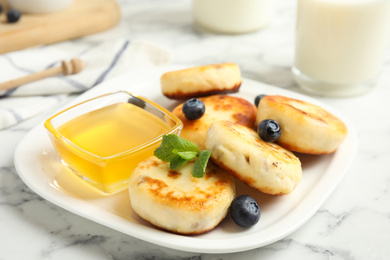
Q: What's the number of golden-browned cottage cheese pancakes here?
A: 5